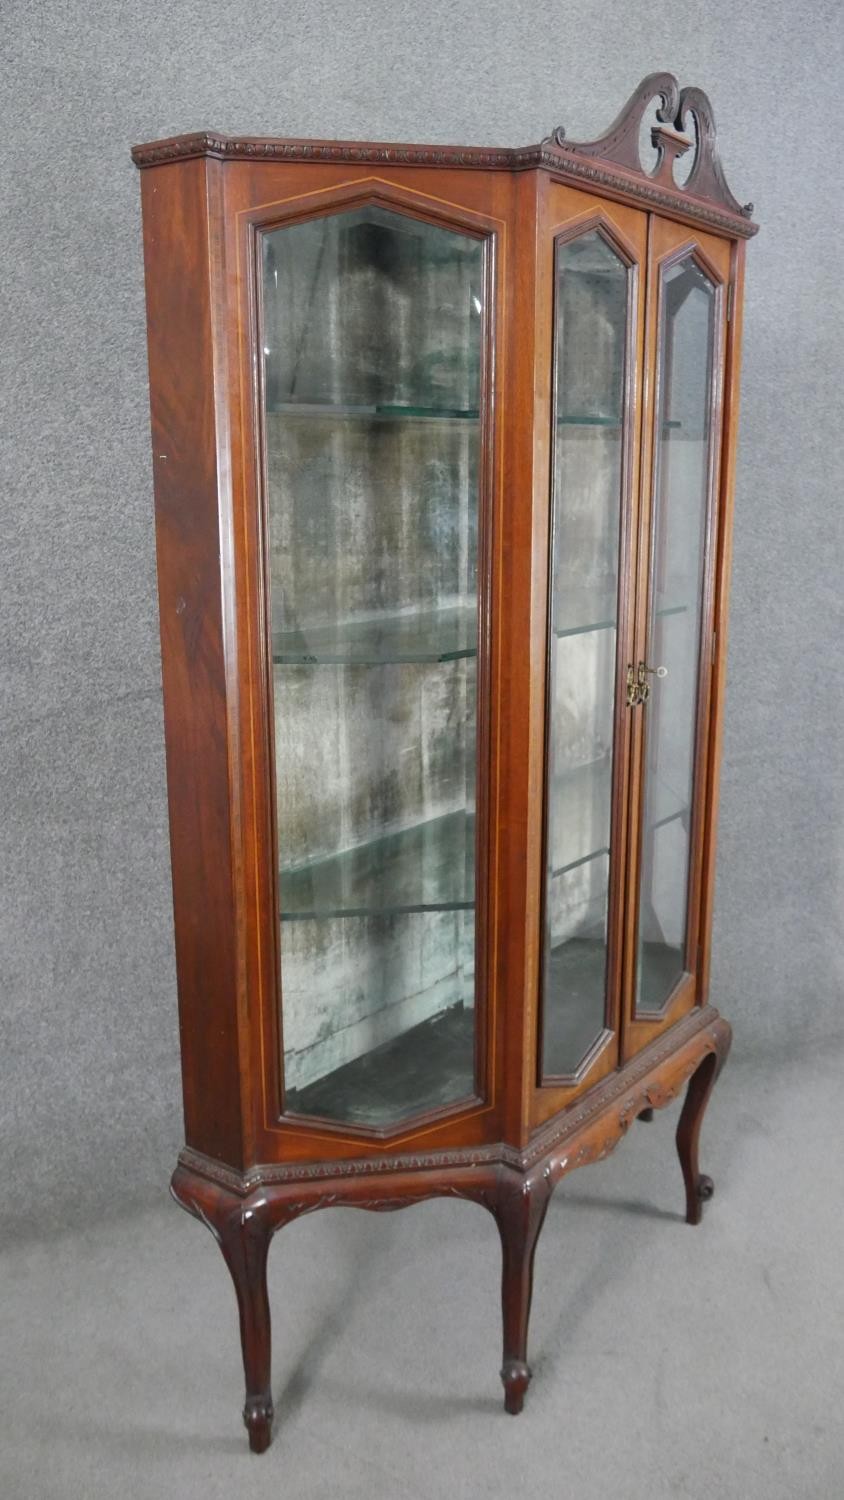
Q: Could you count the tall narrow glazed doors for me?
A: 2